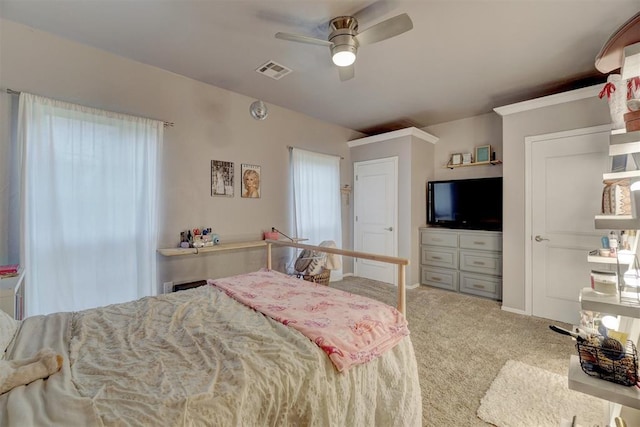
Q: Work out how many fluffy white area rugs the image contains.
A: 1